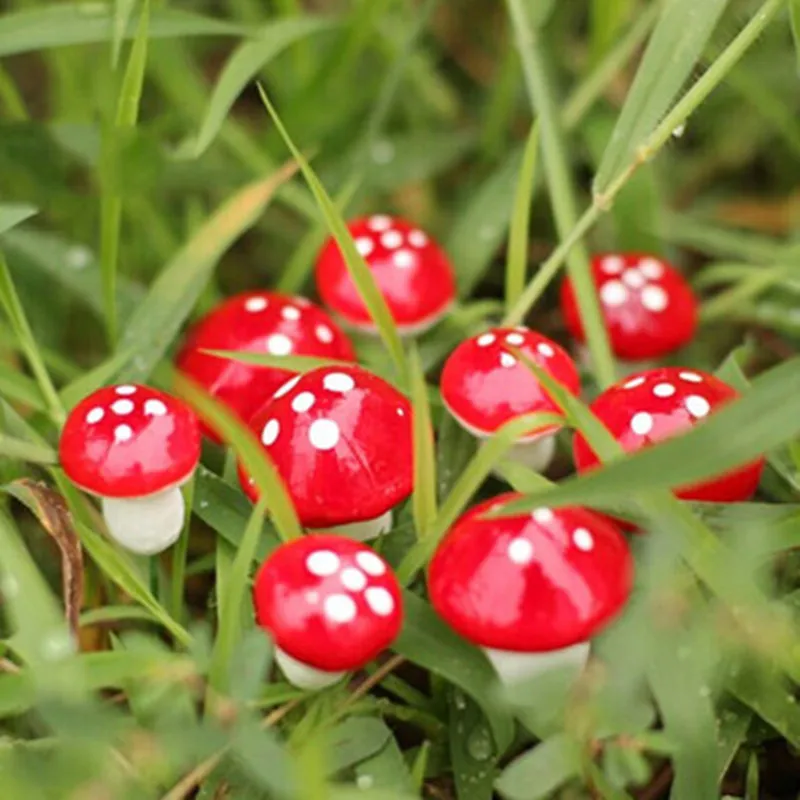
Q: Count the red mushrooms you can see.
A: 9